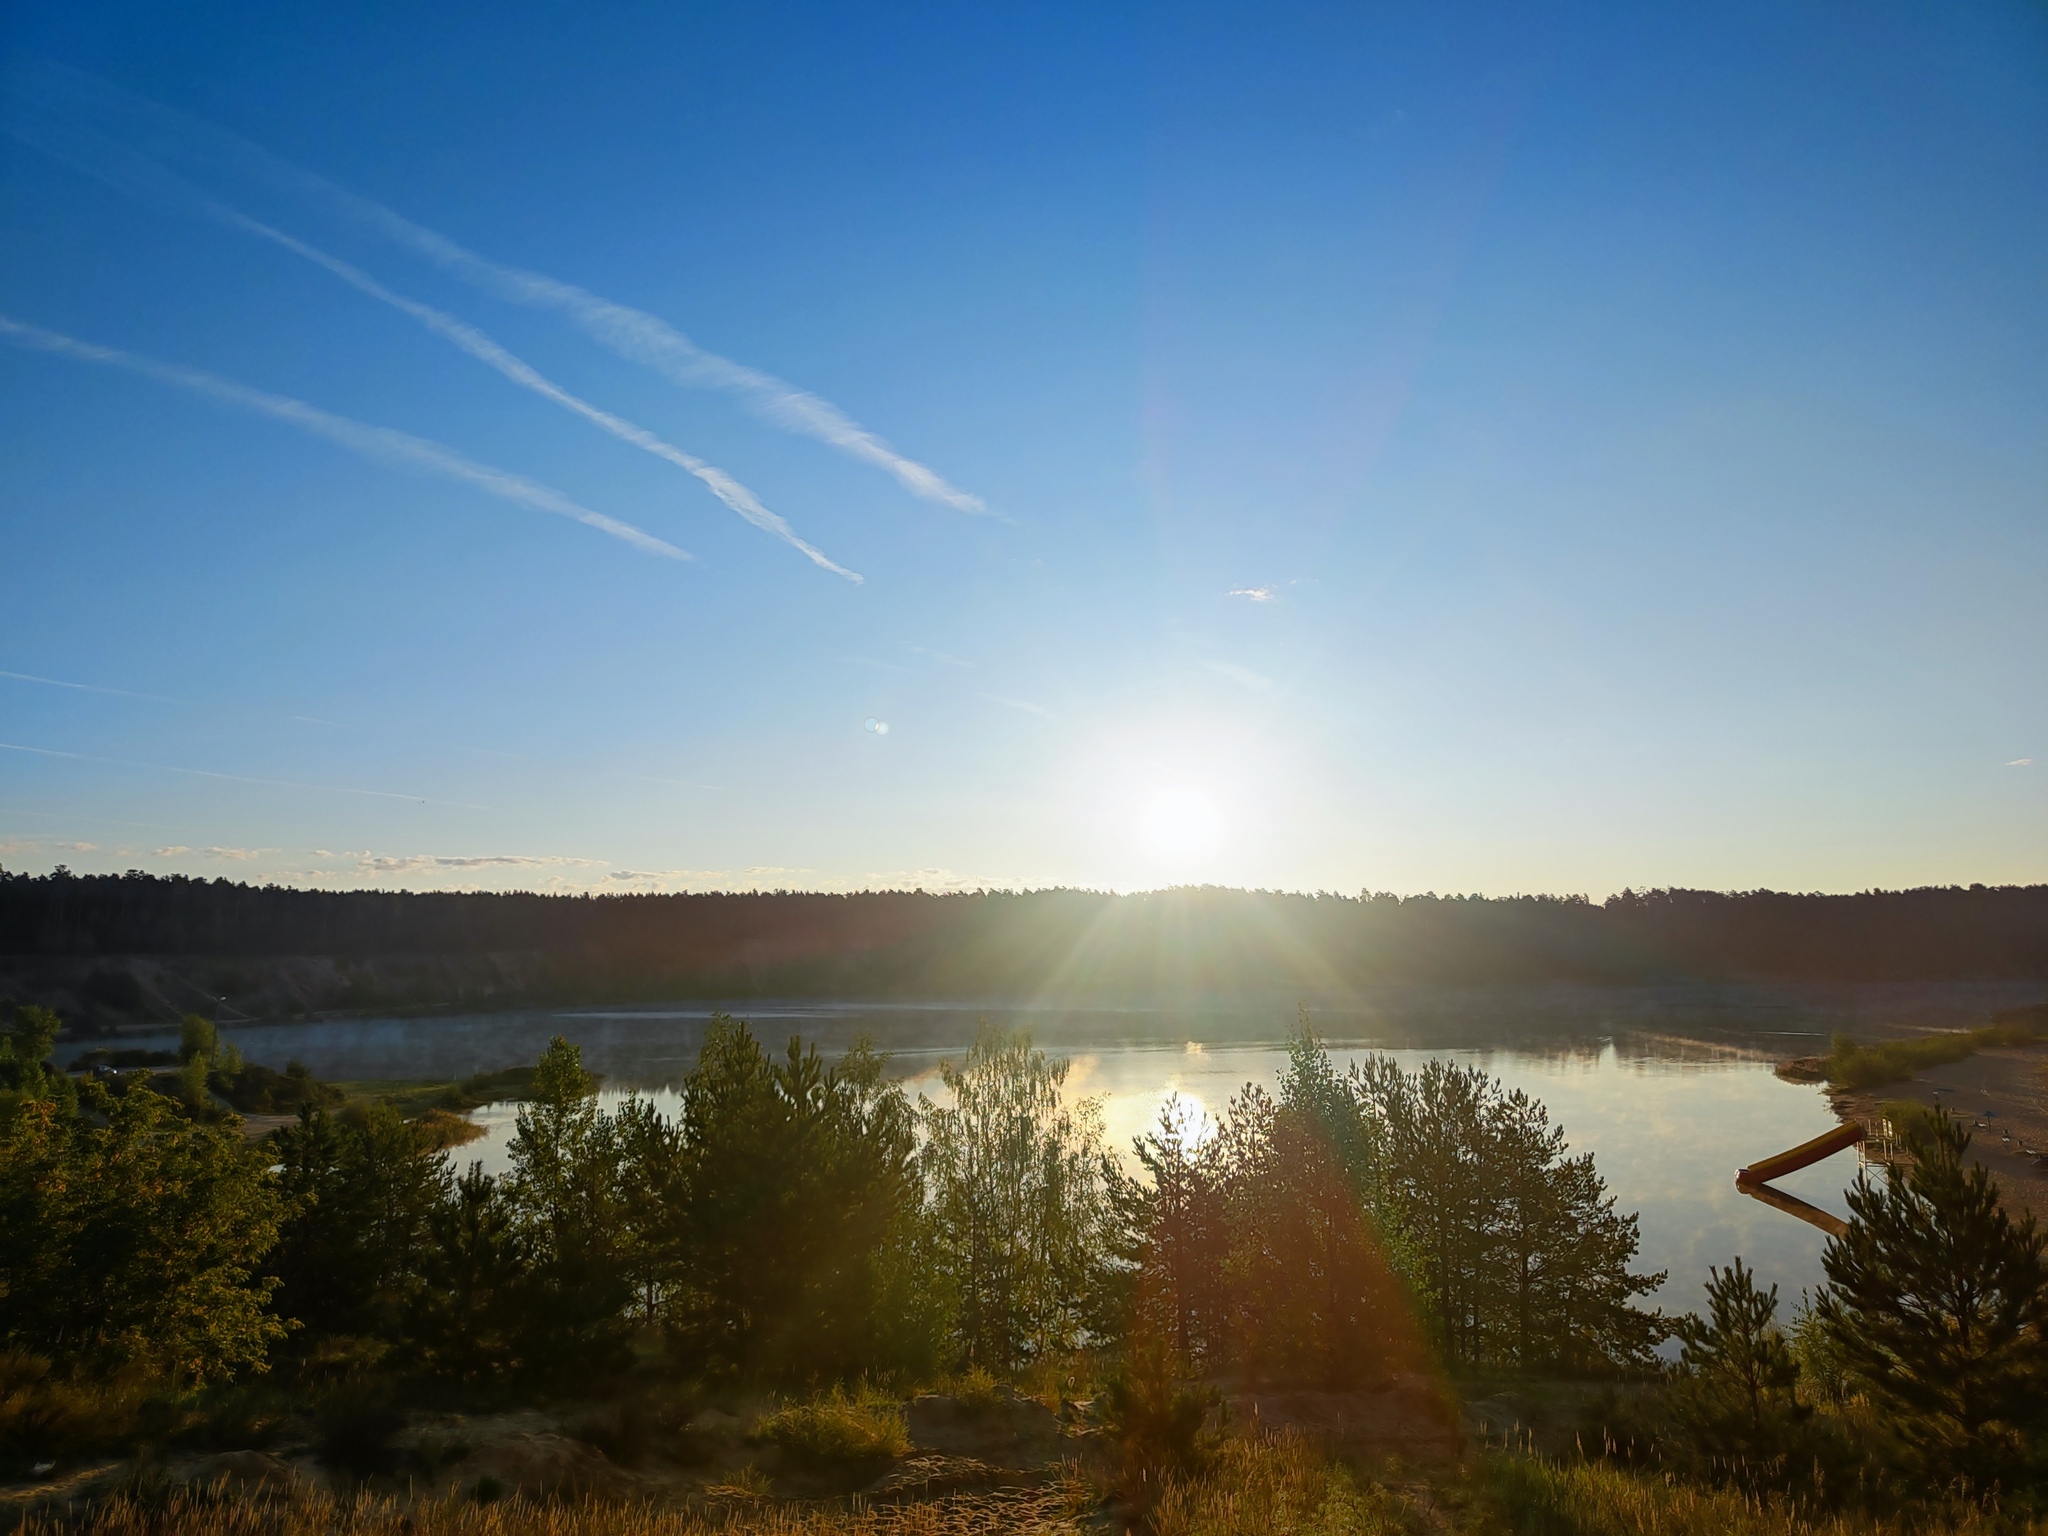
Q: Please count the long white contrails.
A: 3